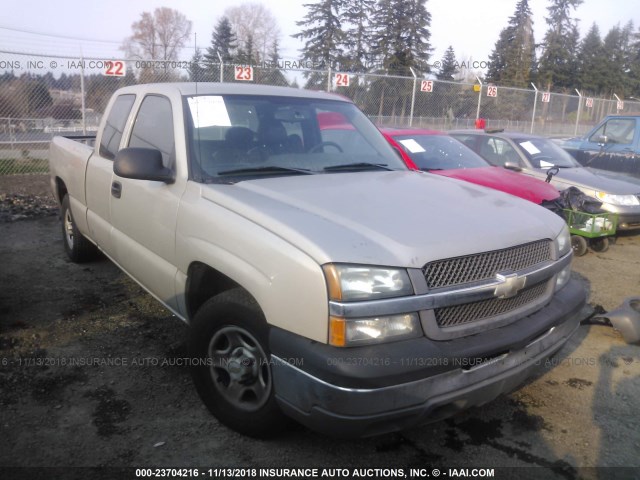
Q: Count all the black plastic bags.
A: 1